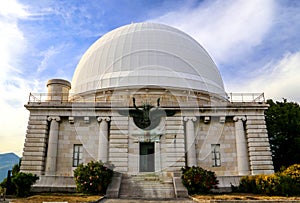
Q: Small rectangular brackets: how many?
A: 4